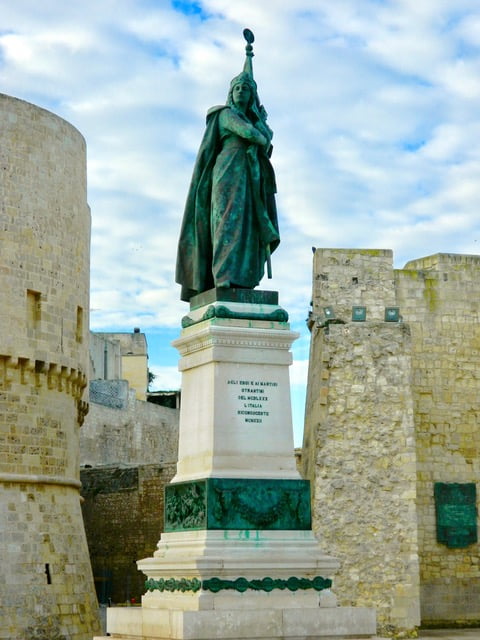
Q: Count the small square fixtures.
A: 3